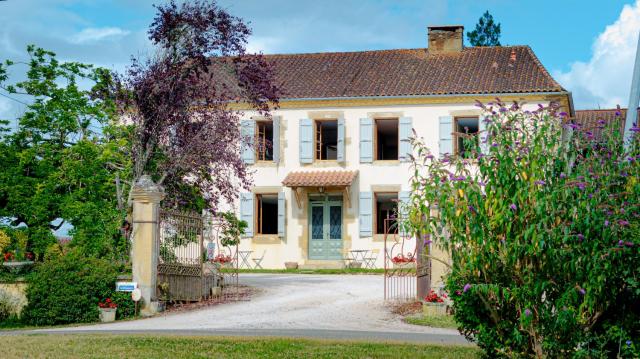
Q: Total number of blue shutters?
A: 12